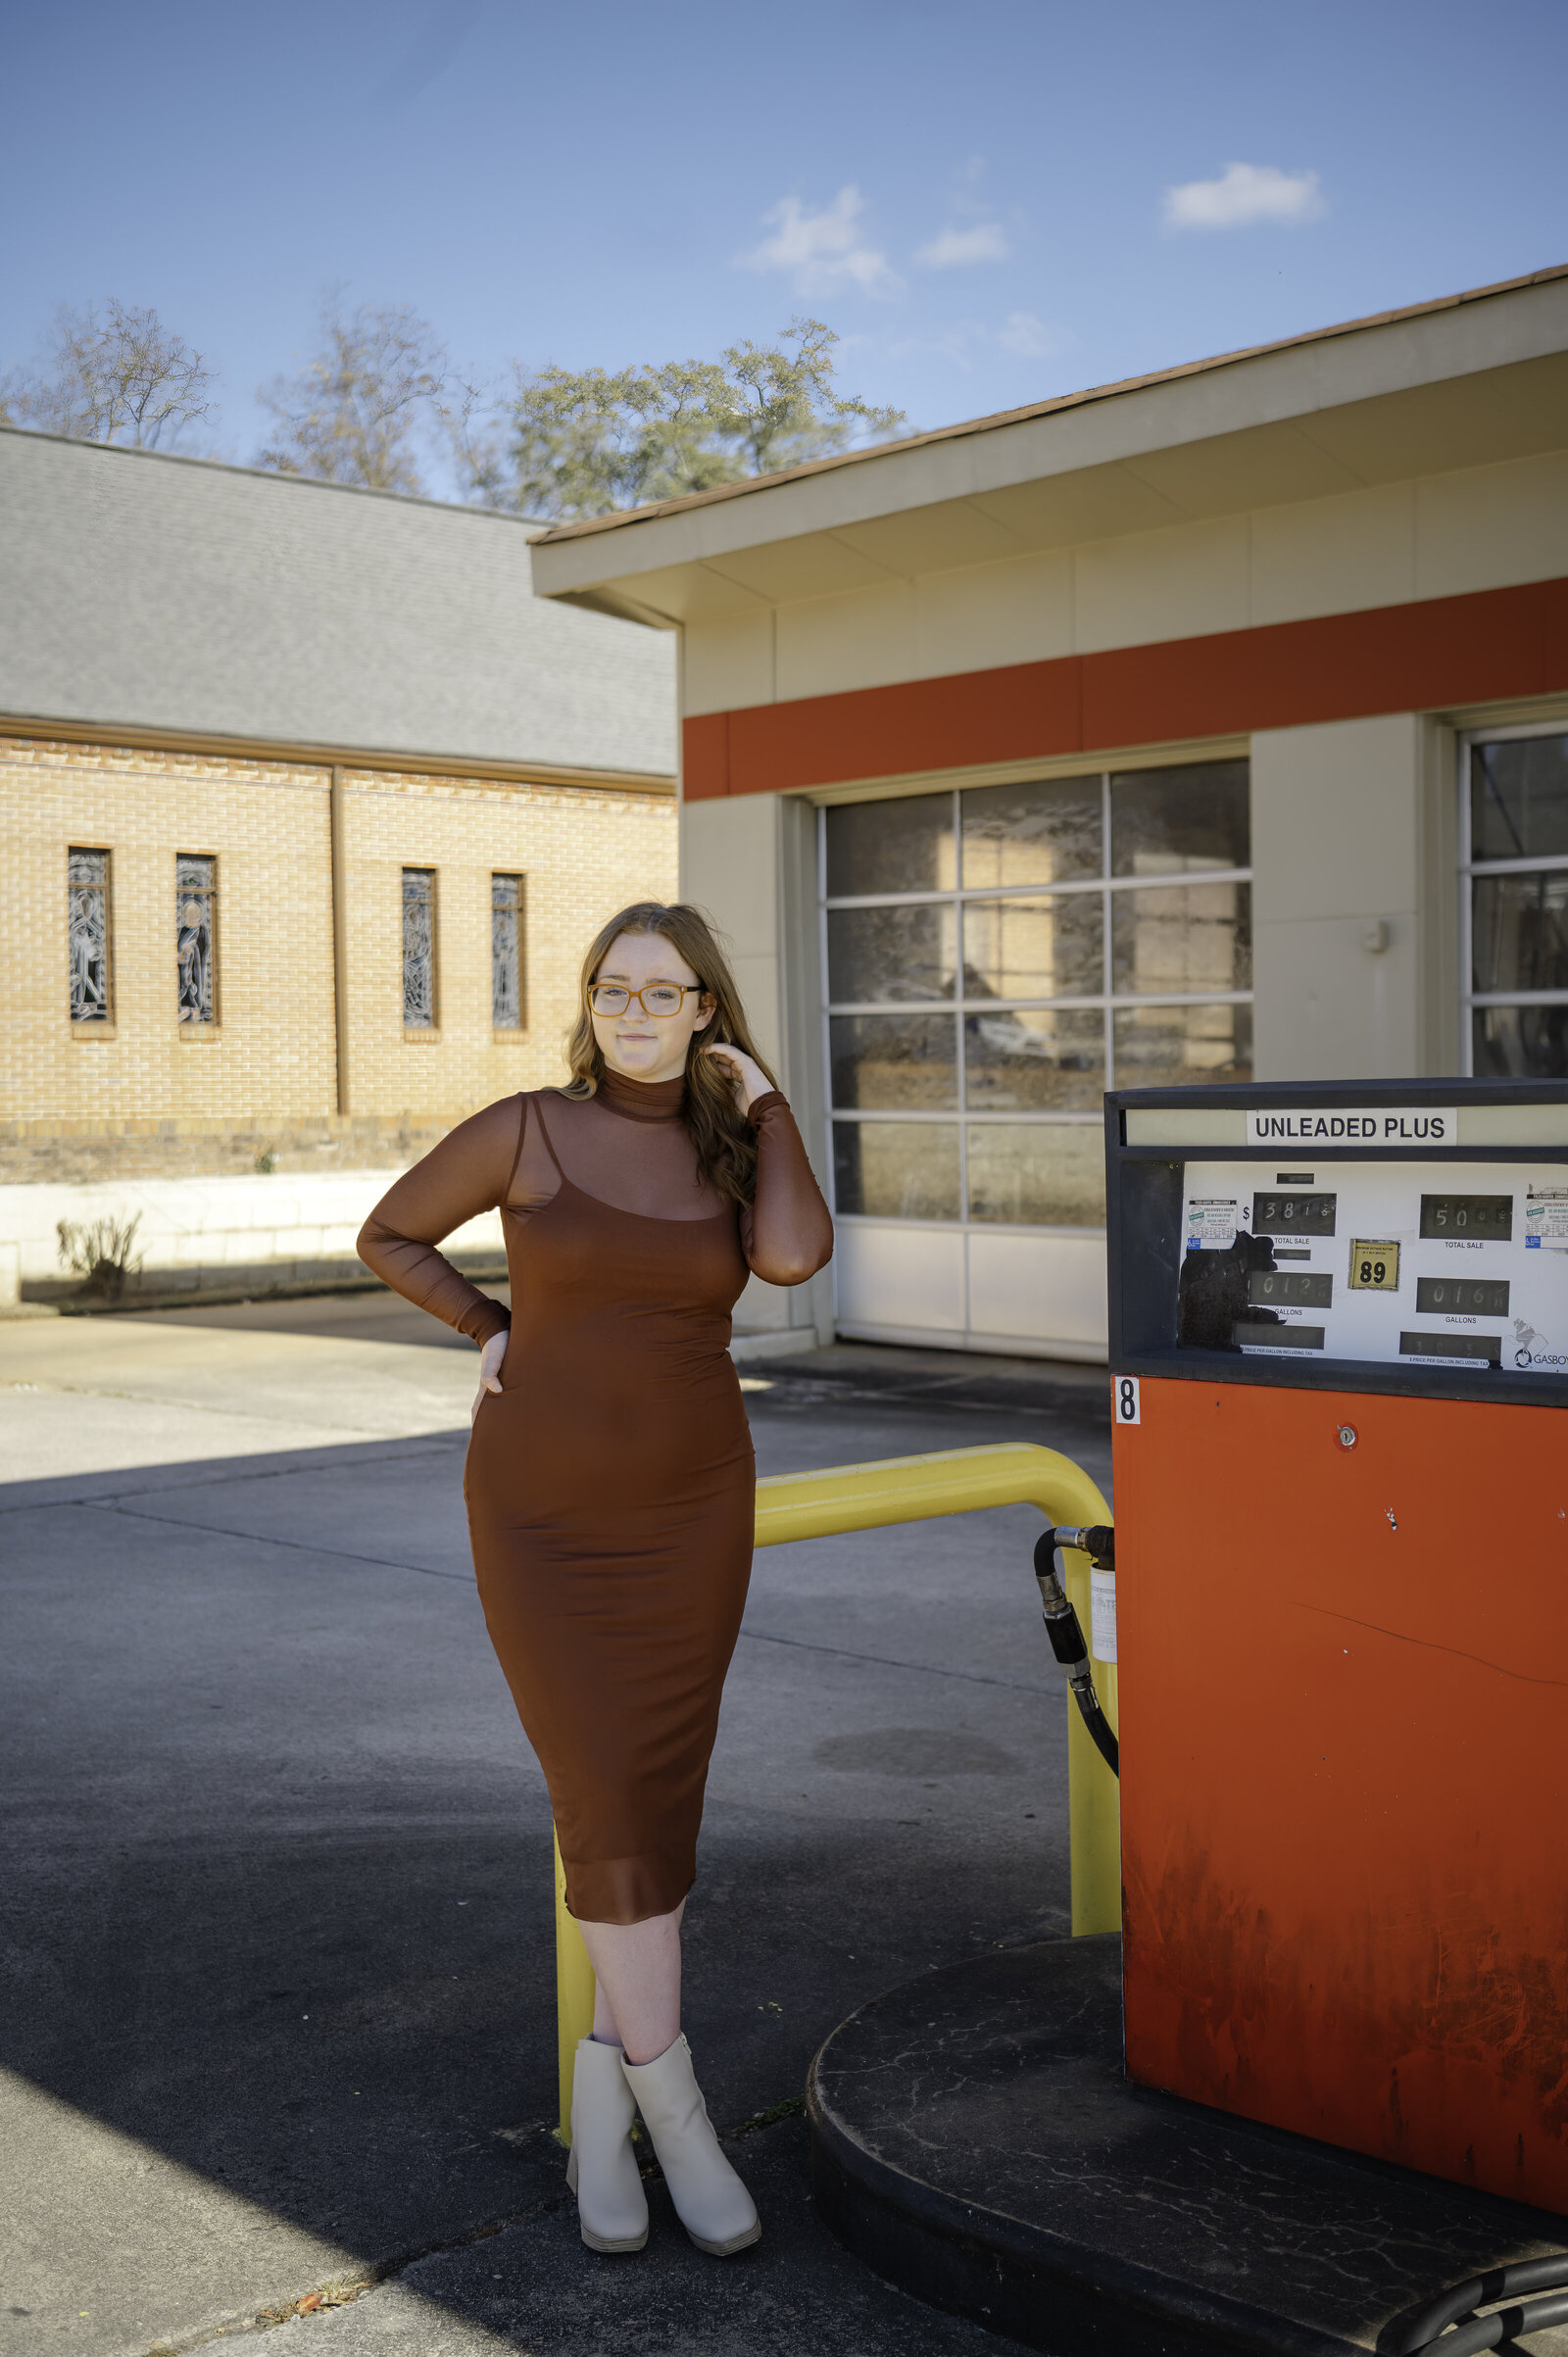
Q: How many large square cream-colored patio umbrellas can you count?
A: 0